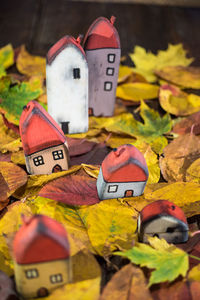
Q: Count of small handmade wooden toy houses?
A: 6